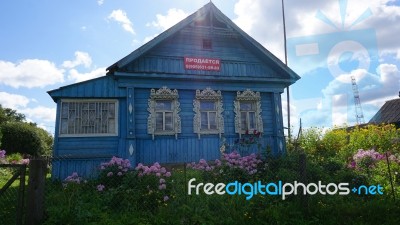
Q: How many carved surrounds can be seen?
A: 3